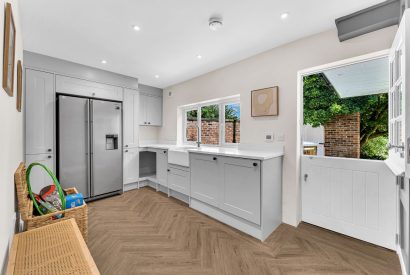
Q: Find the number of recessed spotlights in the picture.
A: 5